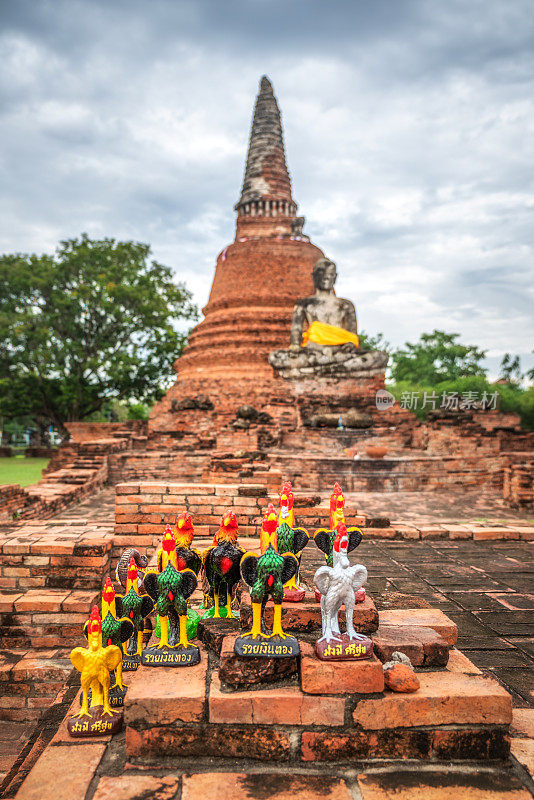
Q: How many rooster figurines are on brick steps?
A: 10